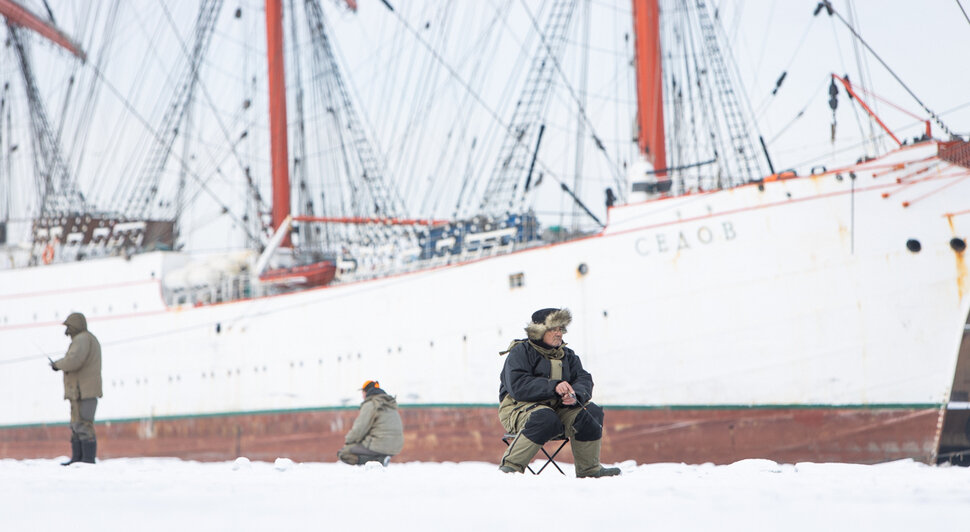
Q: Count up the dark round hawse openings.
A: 2